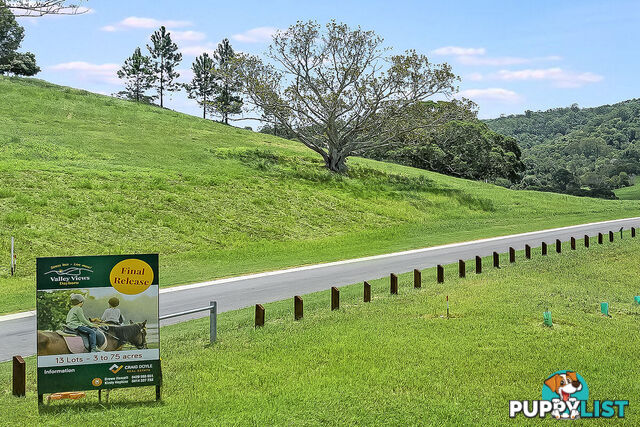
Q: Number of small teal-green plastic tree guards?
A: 3